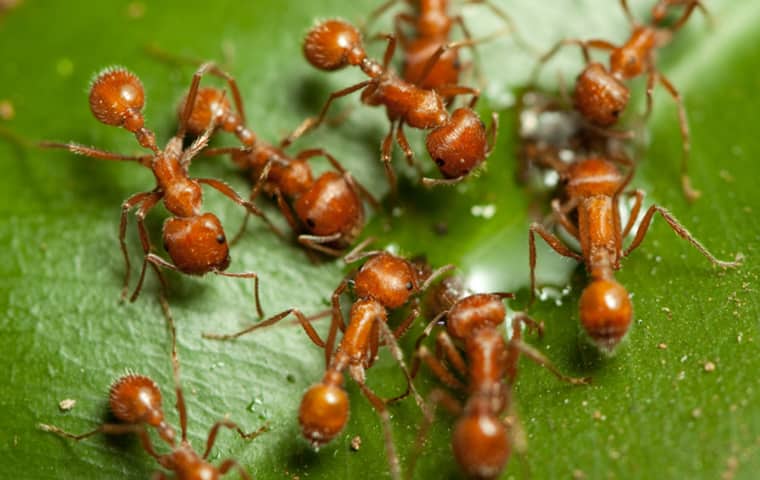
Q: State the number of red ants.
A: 9